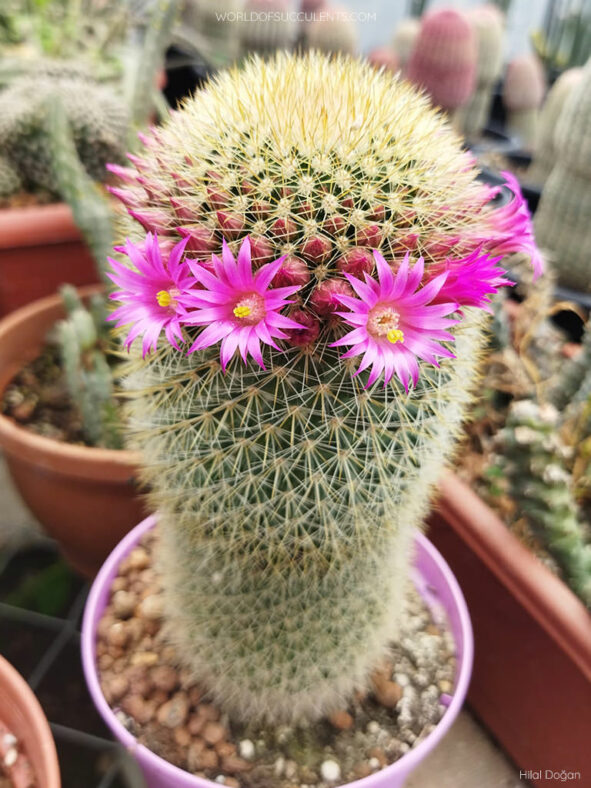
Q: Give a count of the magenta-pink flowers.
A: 5